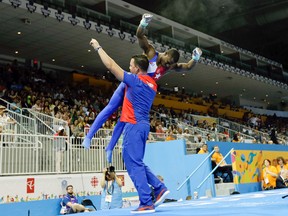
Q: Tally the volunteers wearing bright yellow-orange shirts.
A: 4